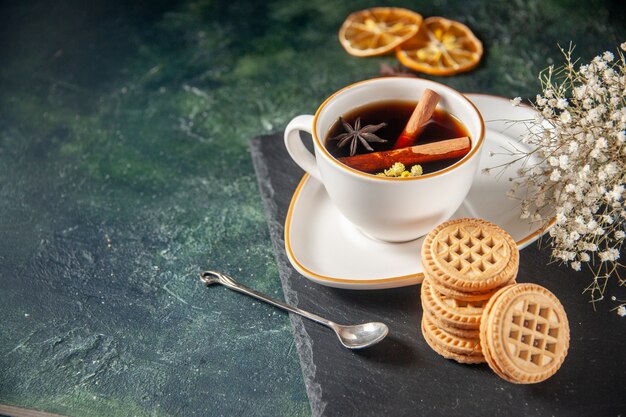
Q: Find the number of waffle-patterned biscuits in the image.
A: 4